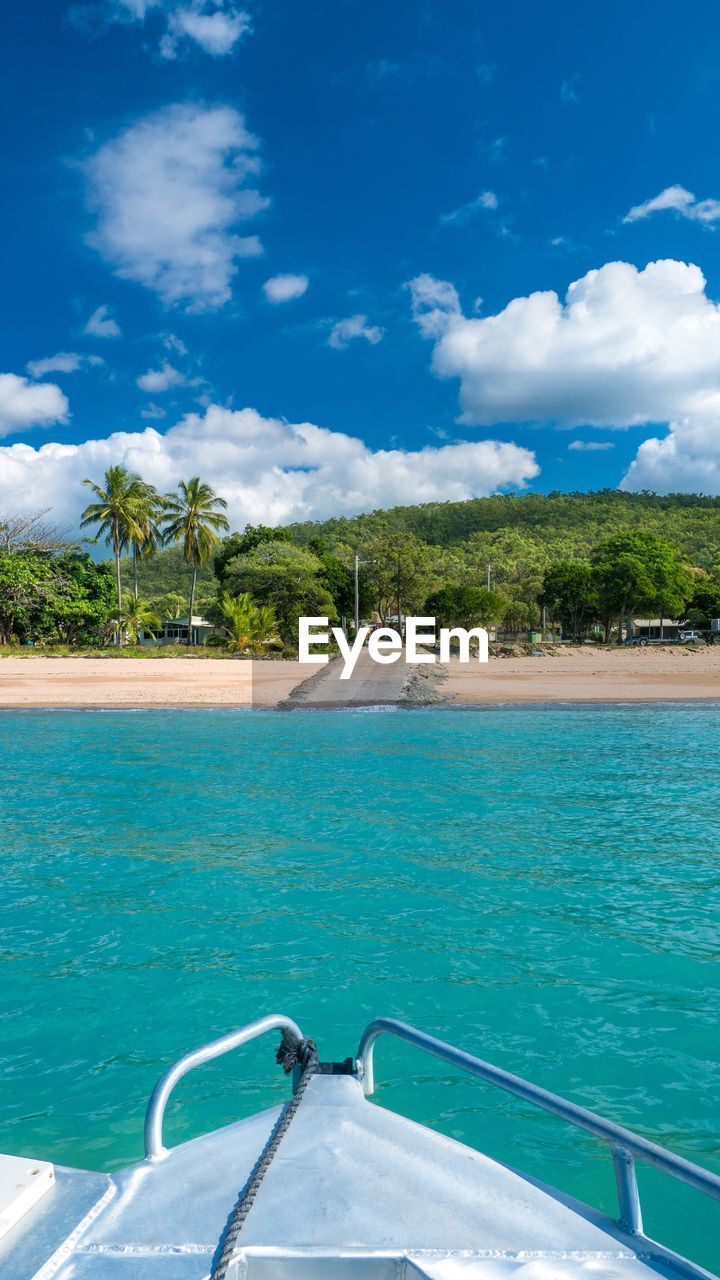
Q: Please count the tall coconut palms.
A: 3